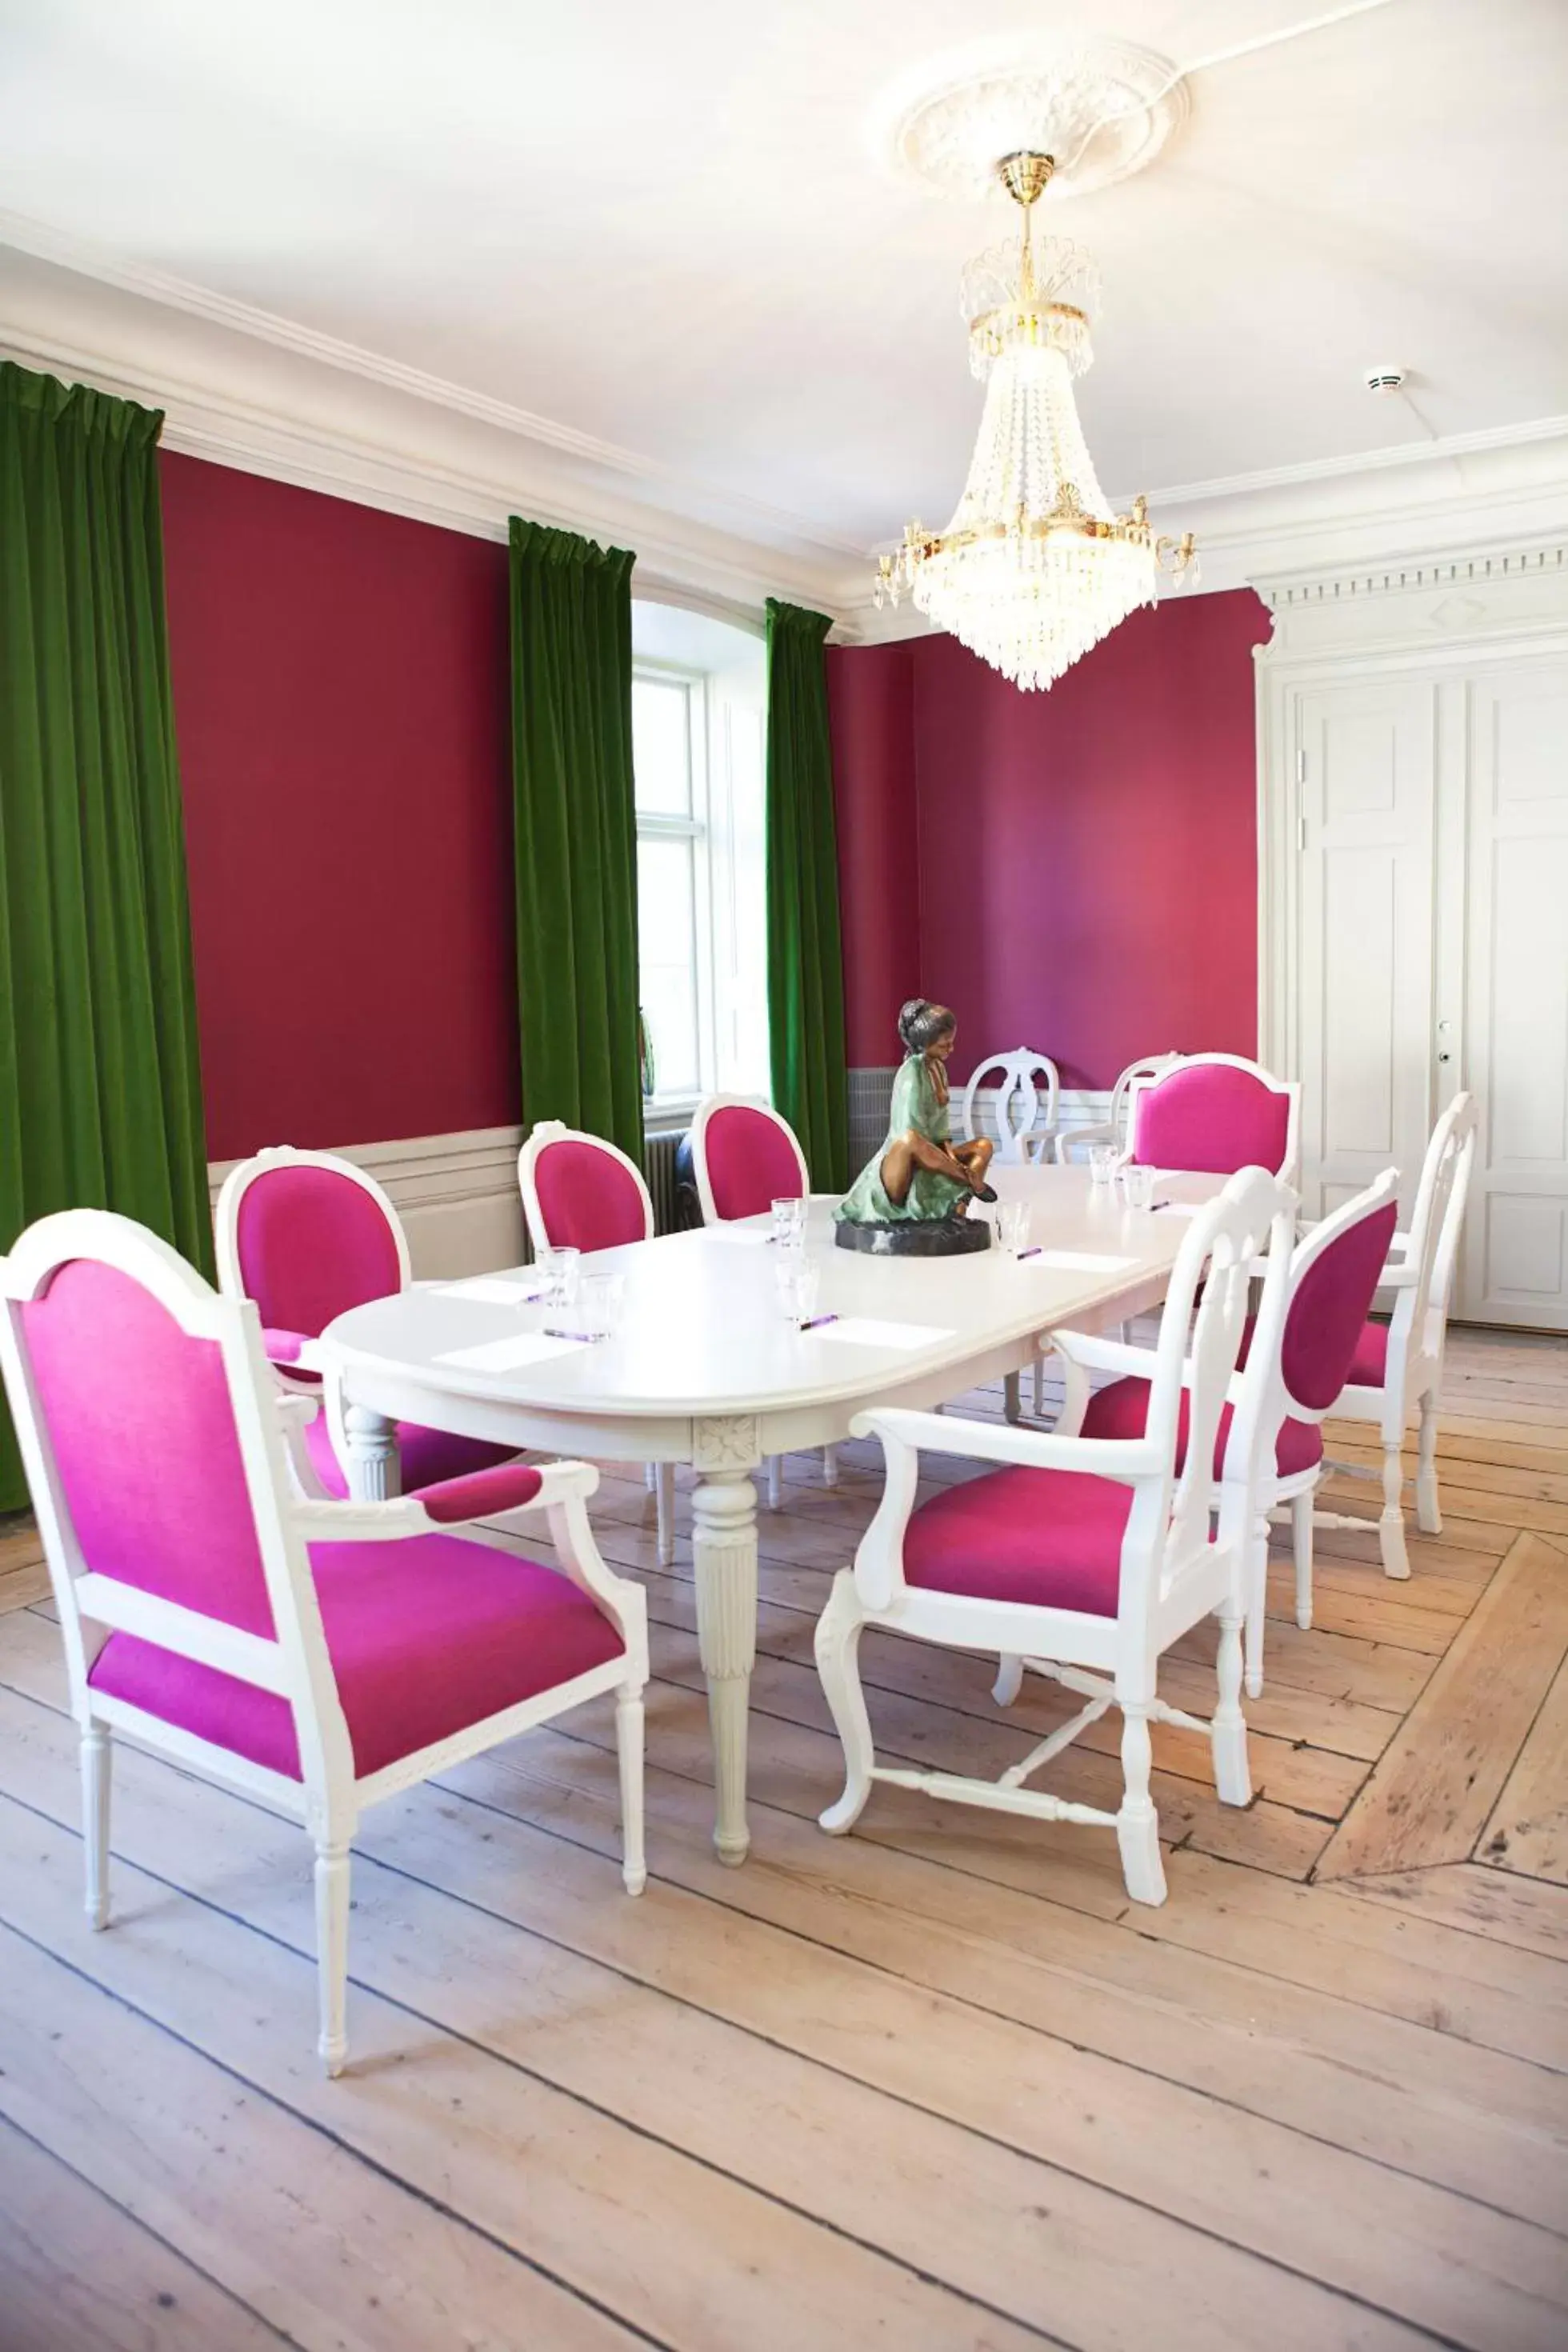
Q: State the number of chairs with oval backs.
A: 4